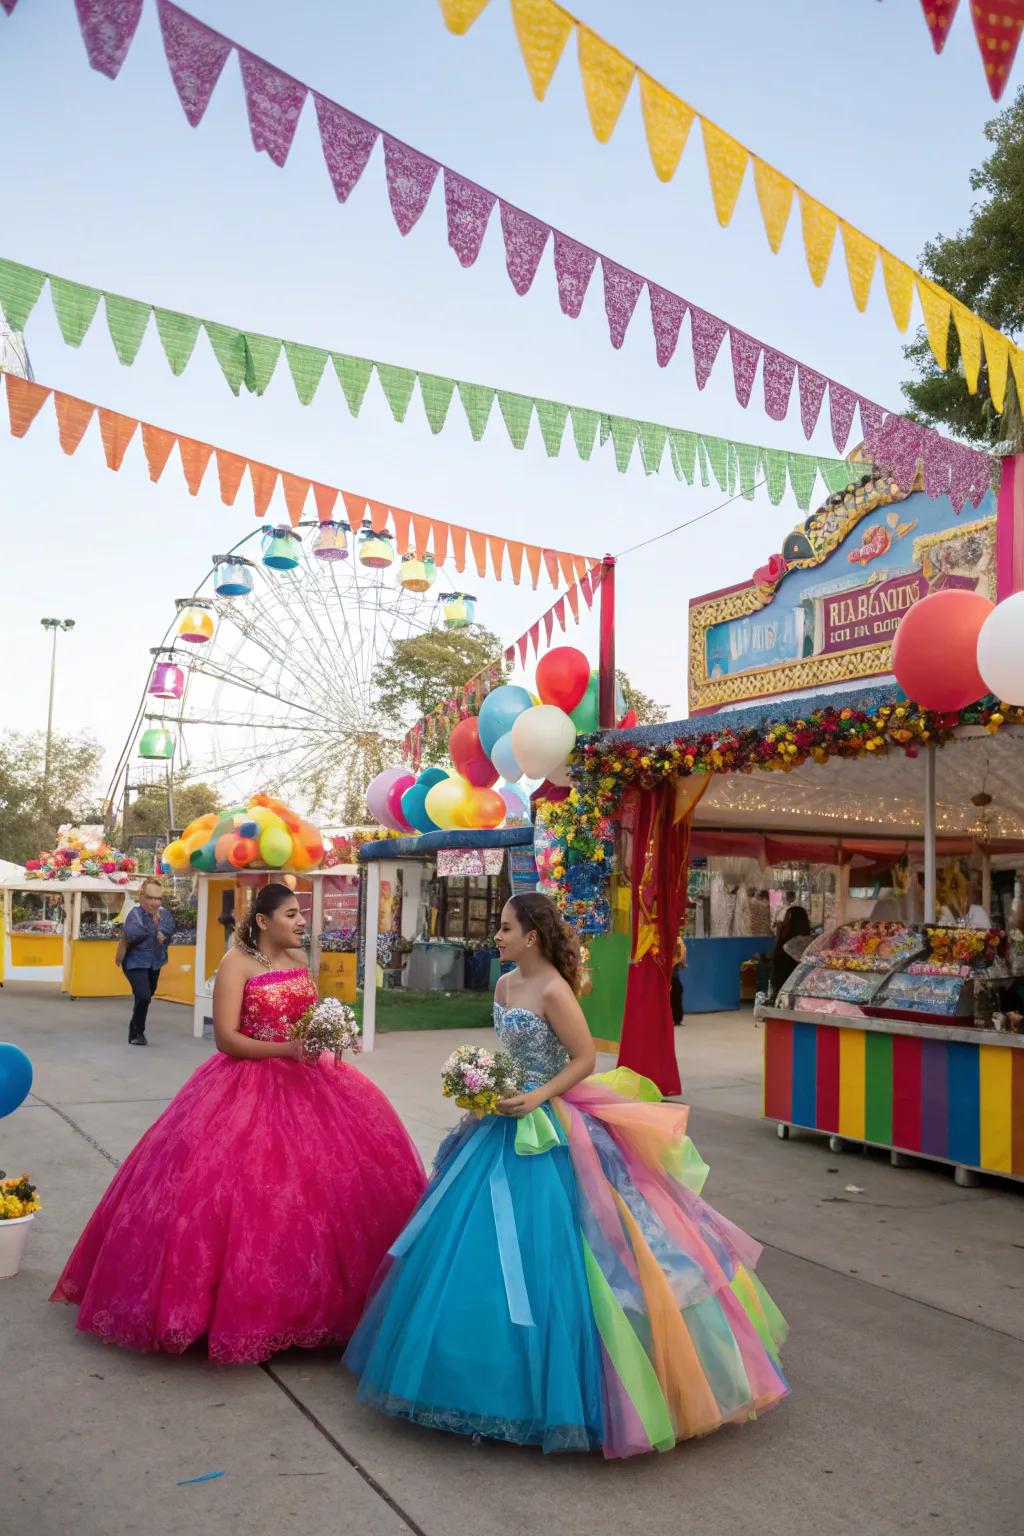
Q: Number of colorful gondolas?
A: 9